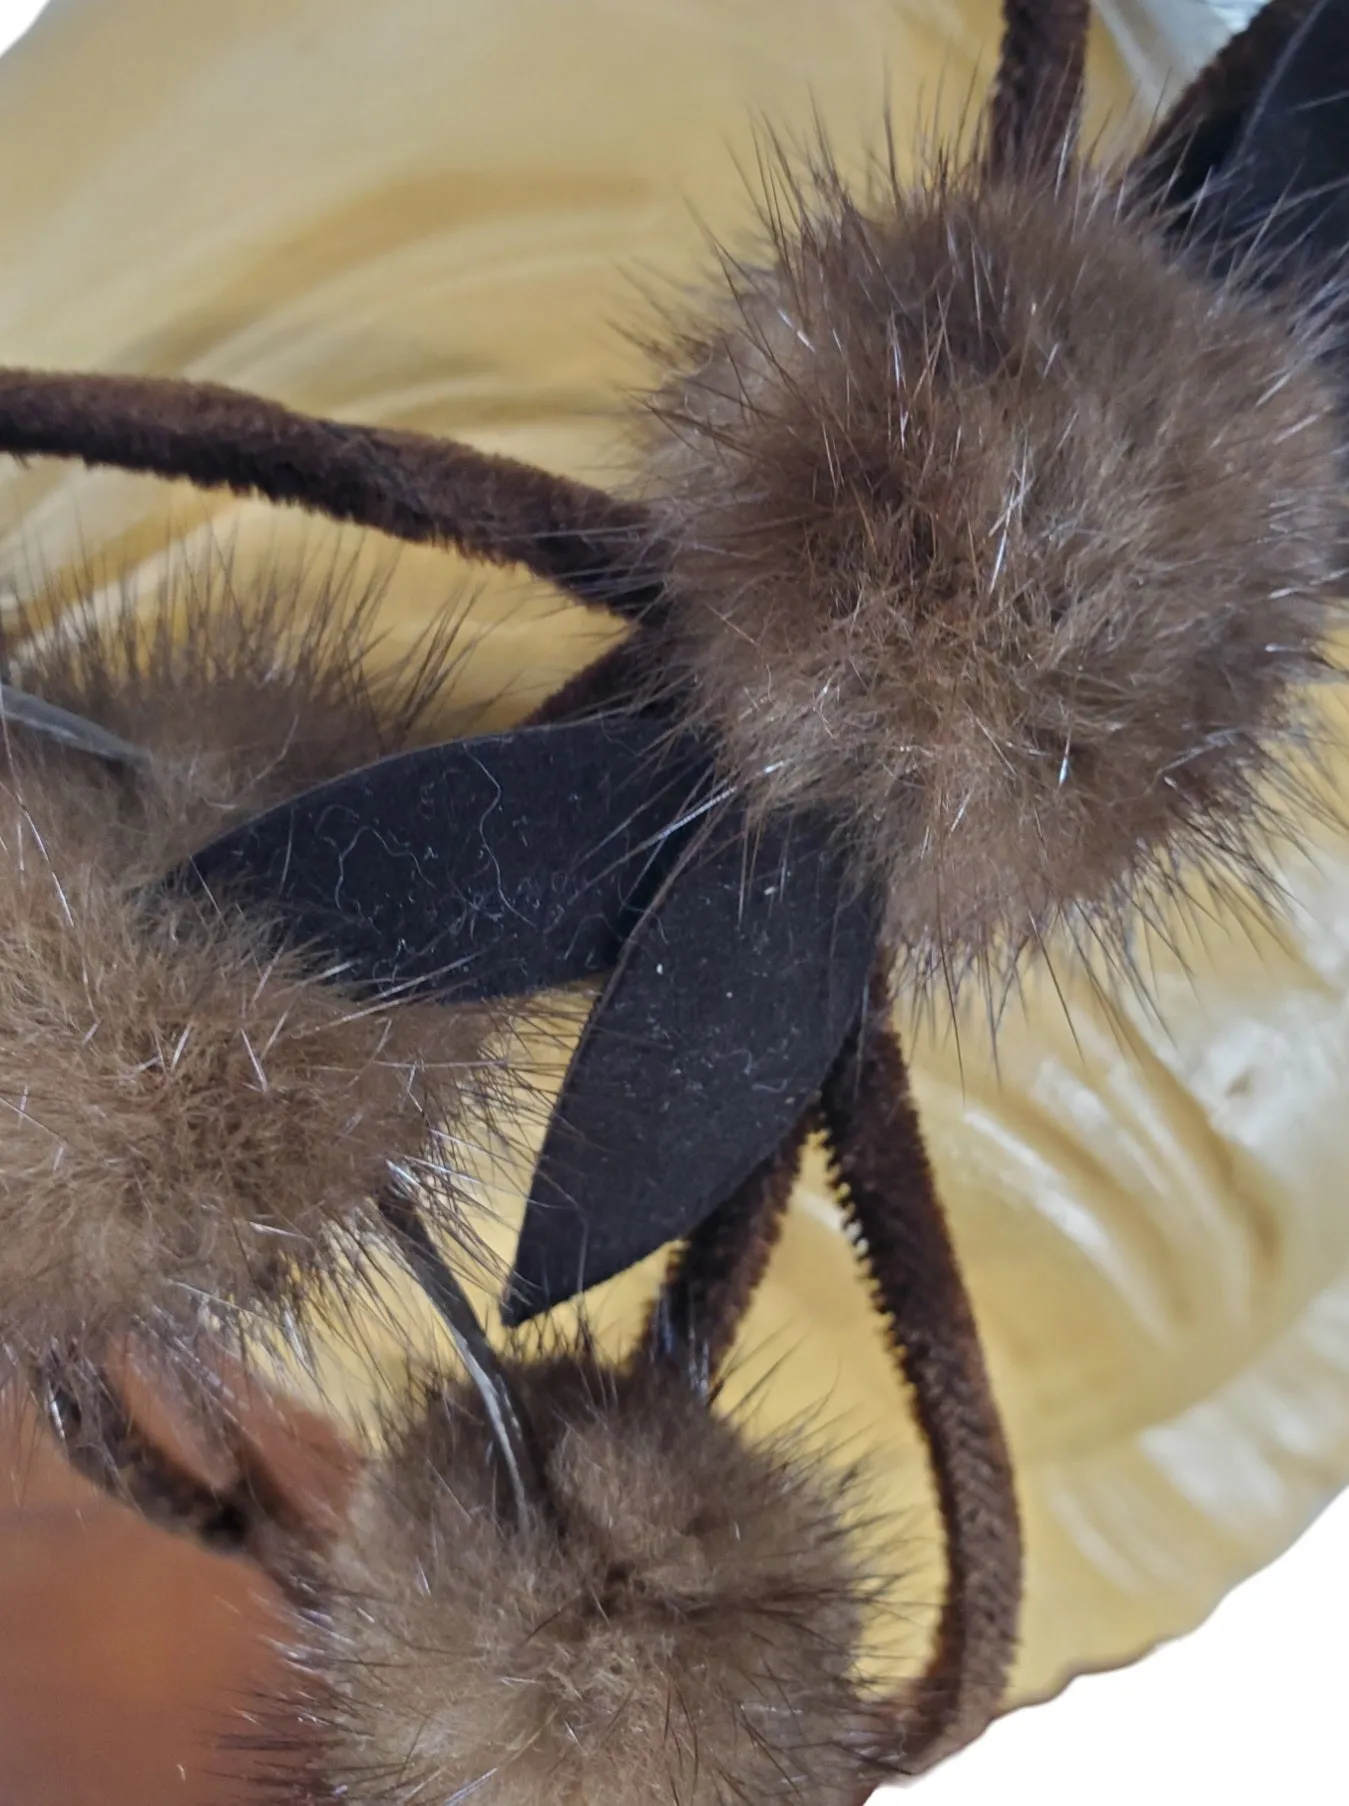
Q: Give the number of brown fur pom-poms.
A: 4